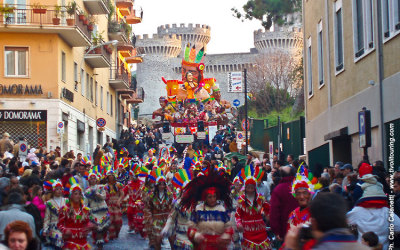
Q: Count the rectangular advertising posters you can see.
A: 1